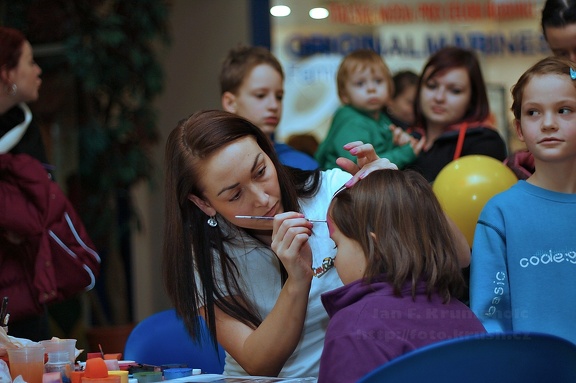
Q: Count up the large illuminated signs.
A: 1